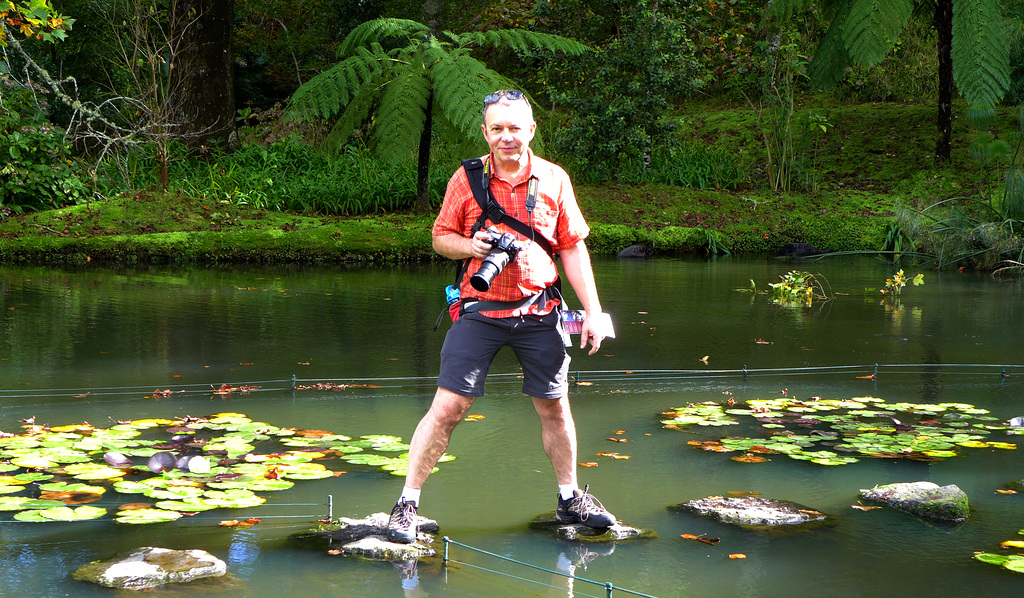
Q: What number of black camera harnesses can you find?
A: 1